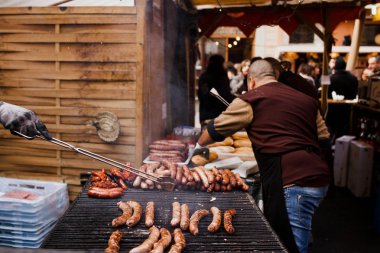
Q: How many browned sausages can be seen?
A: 12